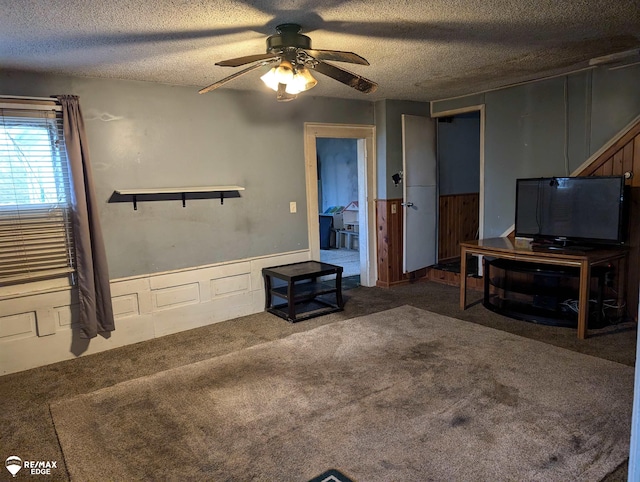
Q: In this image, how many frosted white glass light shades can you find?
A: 4